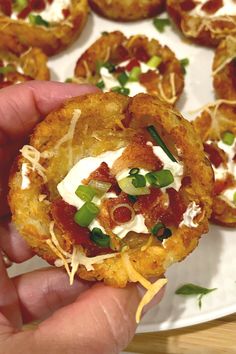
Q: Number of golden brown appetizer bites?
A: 8